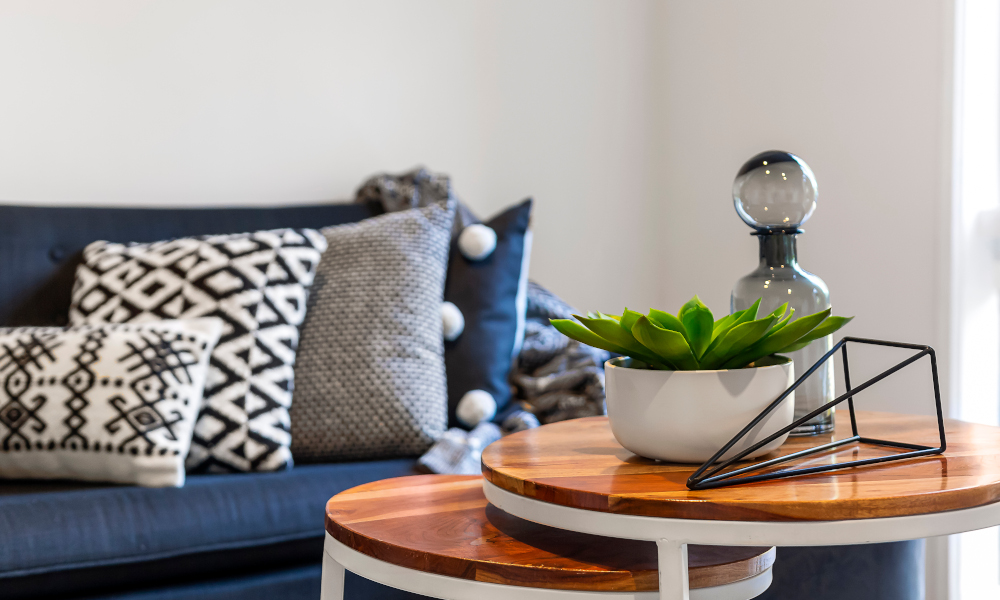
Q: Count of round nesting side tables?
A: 2